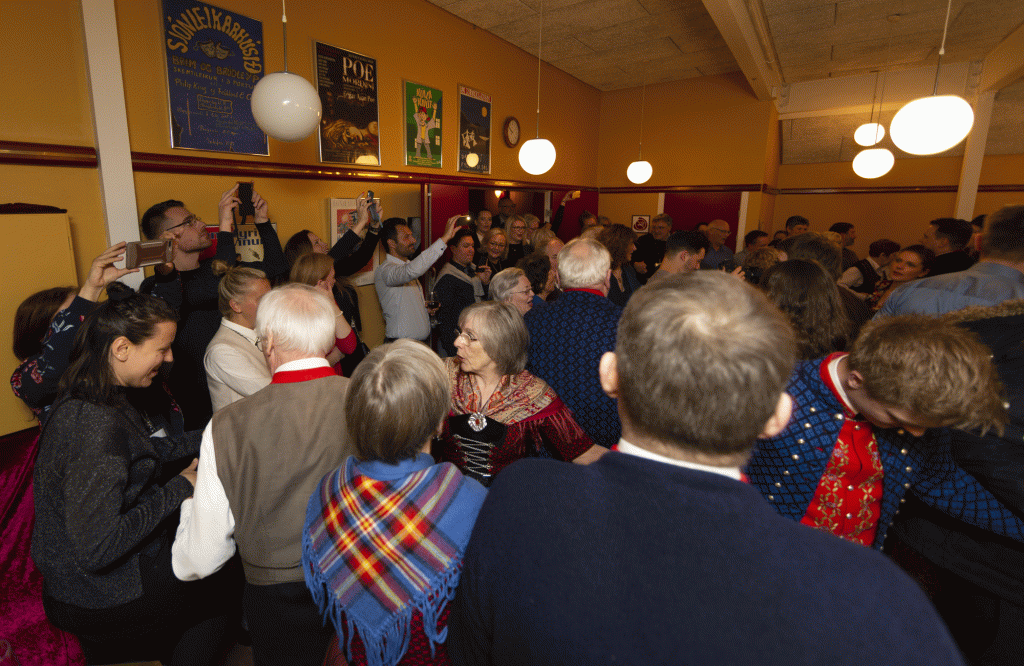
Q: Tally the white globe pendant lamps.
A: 6